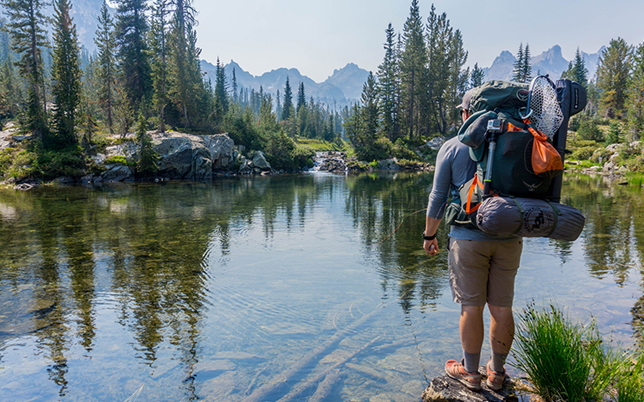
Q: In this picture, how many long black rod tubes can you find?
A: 1